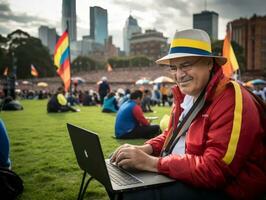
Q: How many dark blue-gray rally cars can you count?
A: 0